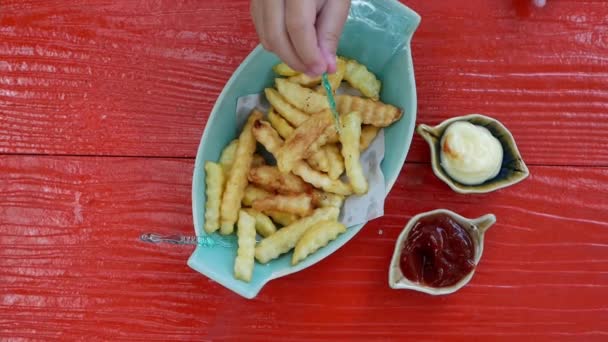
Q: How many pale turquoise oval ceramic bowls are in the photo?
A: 1